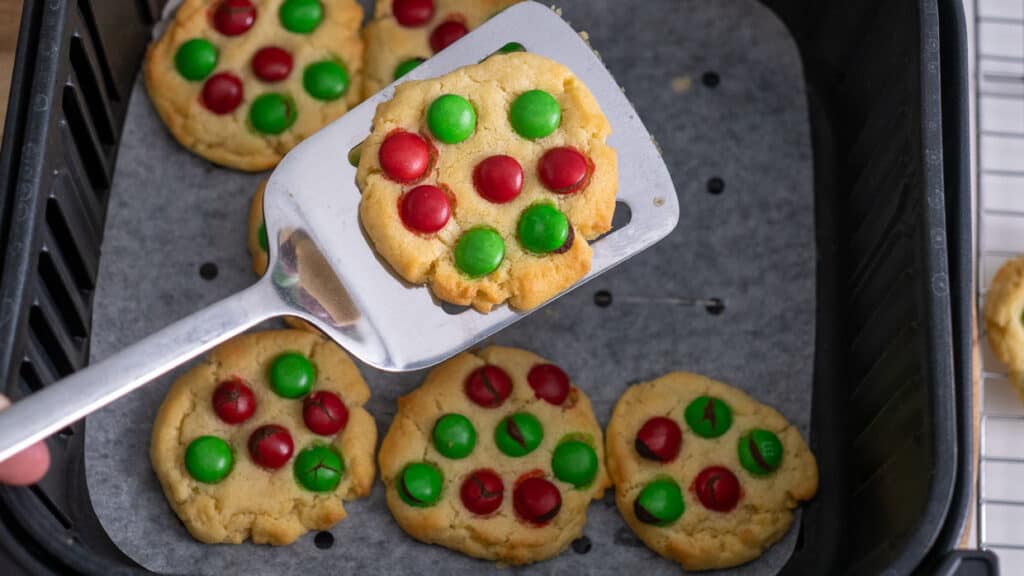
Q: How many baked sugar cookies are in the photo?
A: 8